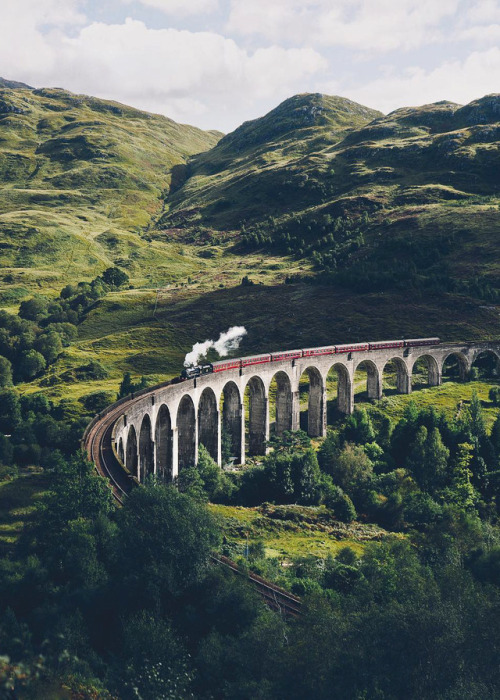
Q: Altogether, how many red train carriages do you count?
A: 7